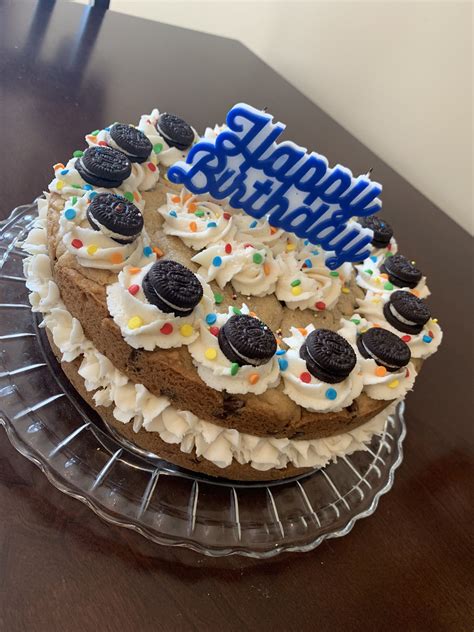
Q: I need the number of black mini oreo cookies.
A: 11